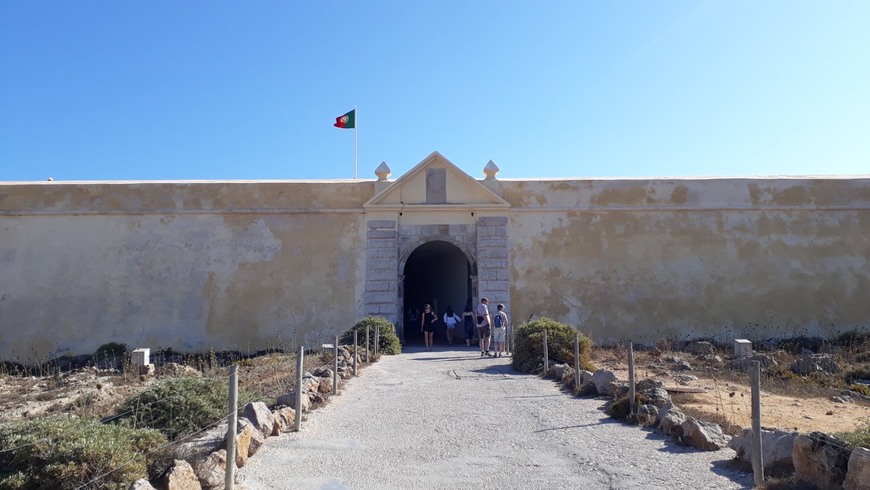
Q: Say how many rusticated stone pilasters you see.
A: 2